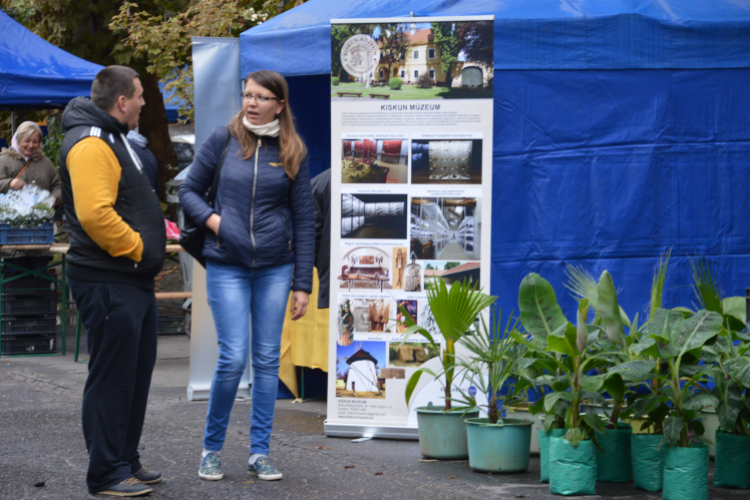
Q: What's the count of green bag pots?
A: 6